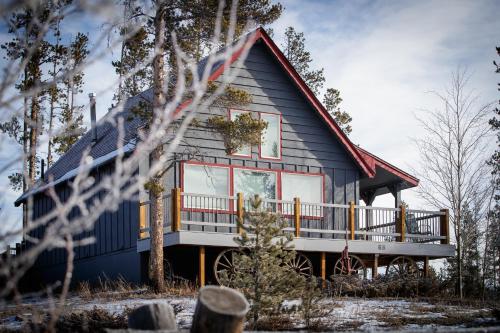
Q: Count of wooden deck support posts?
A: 4